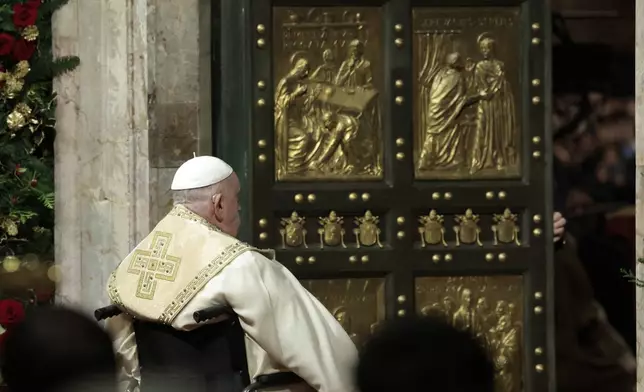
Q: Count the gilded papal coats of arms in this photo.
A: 6